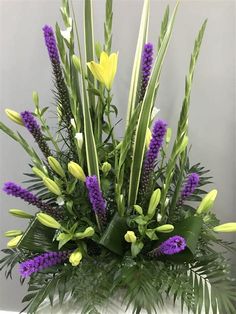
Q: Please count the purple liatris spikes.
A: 9